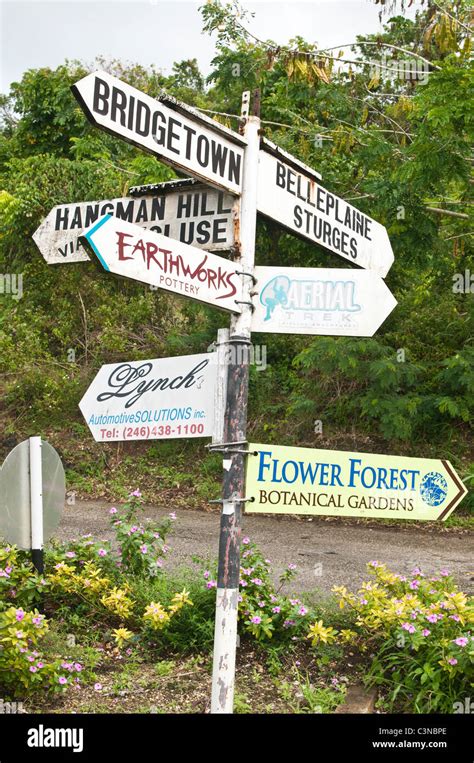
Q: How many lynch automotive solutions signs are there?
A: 1